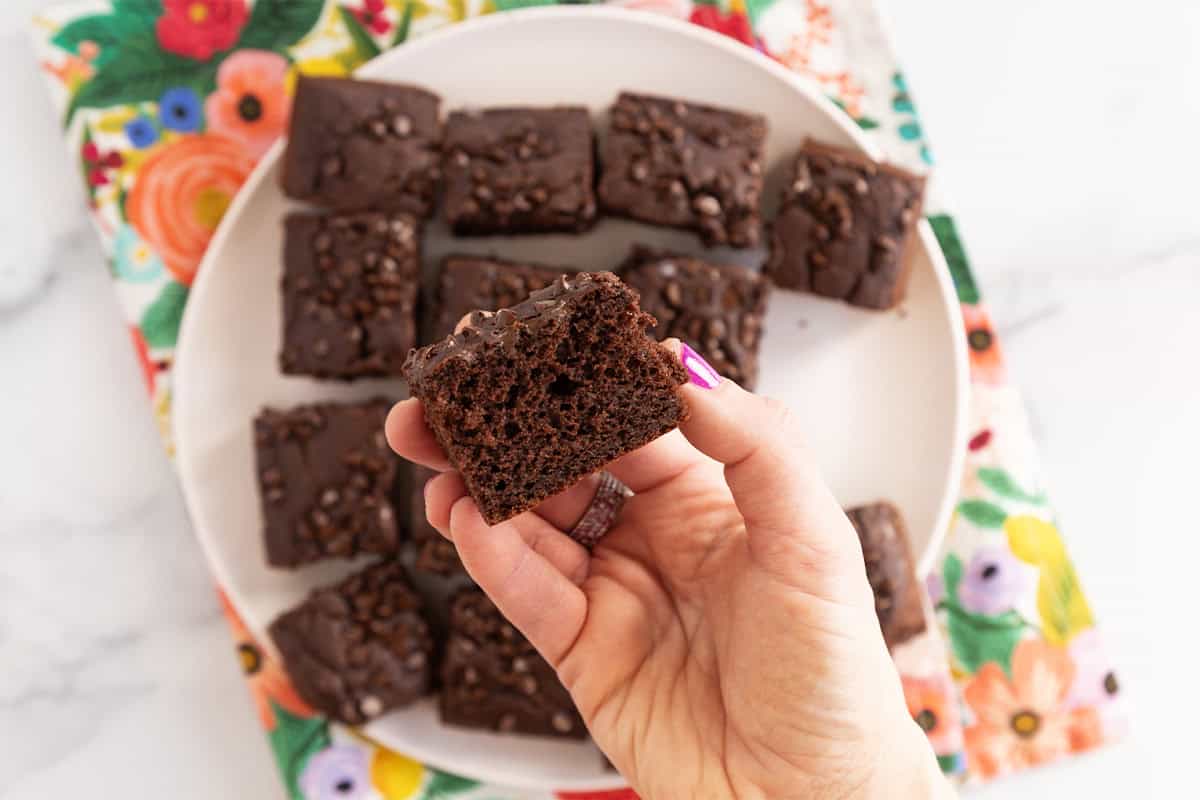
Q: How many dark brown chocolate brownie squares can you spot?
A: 13